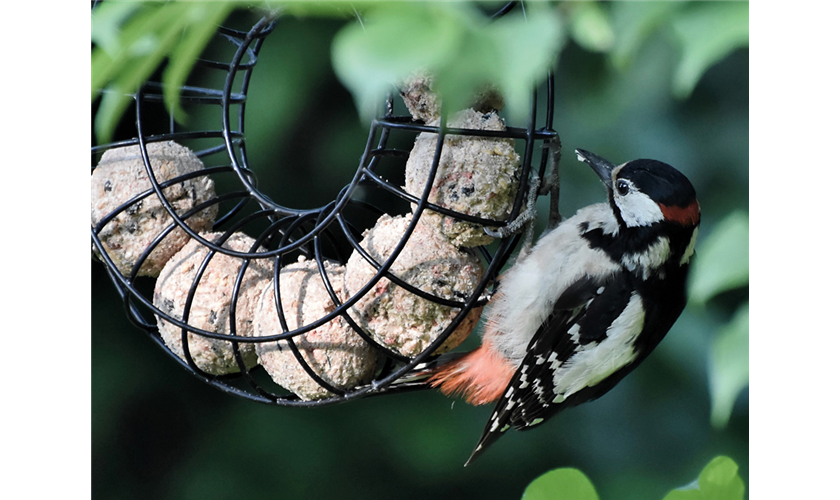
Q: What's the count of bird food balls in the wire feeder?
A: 6